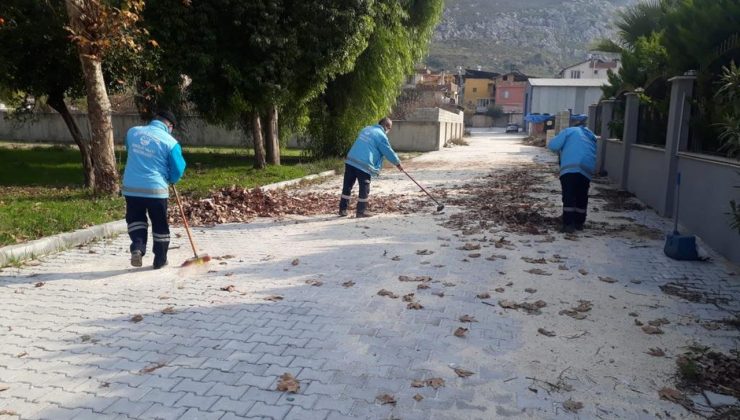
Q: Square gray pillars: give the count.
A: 4